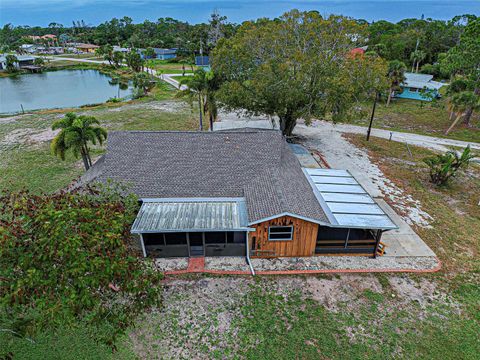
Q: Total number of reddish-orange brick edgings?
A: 1